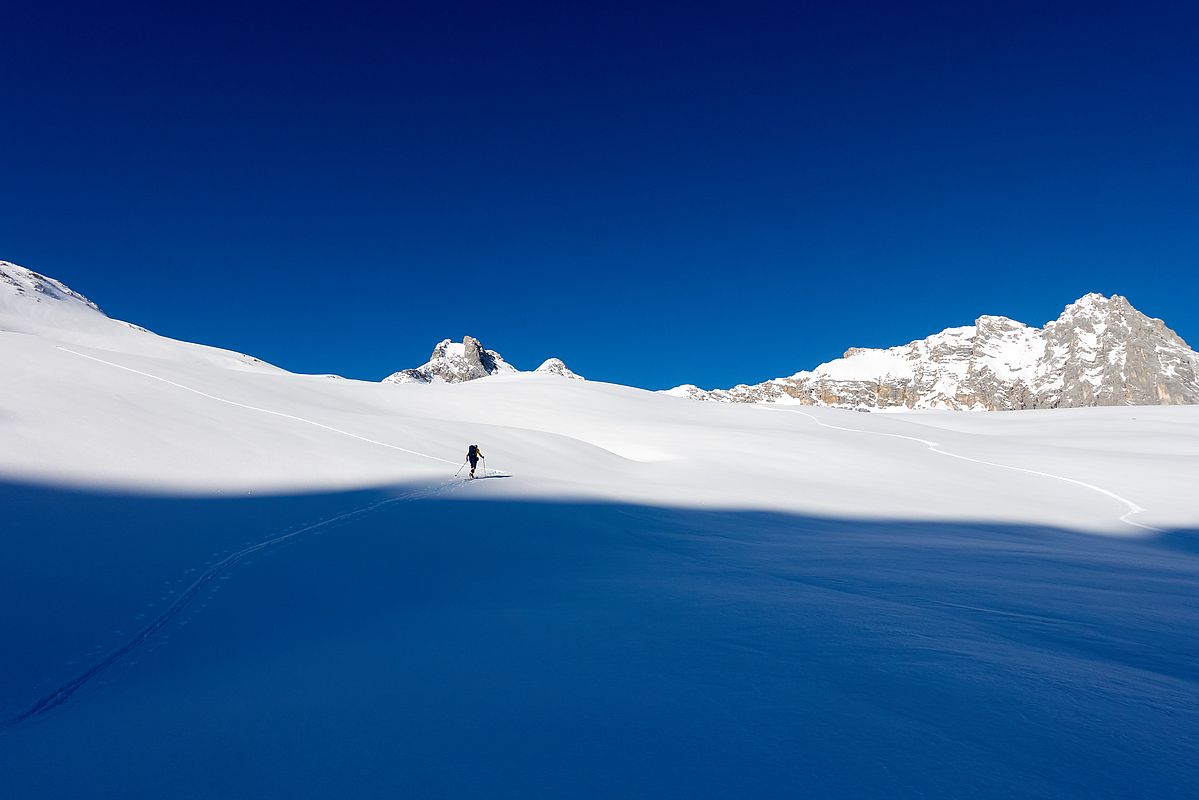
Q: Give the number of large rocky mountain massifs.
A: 2